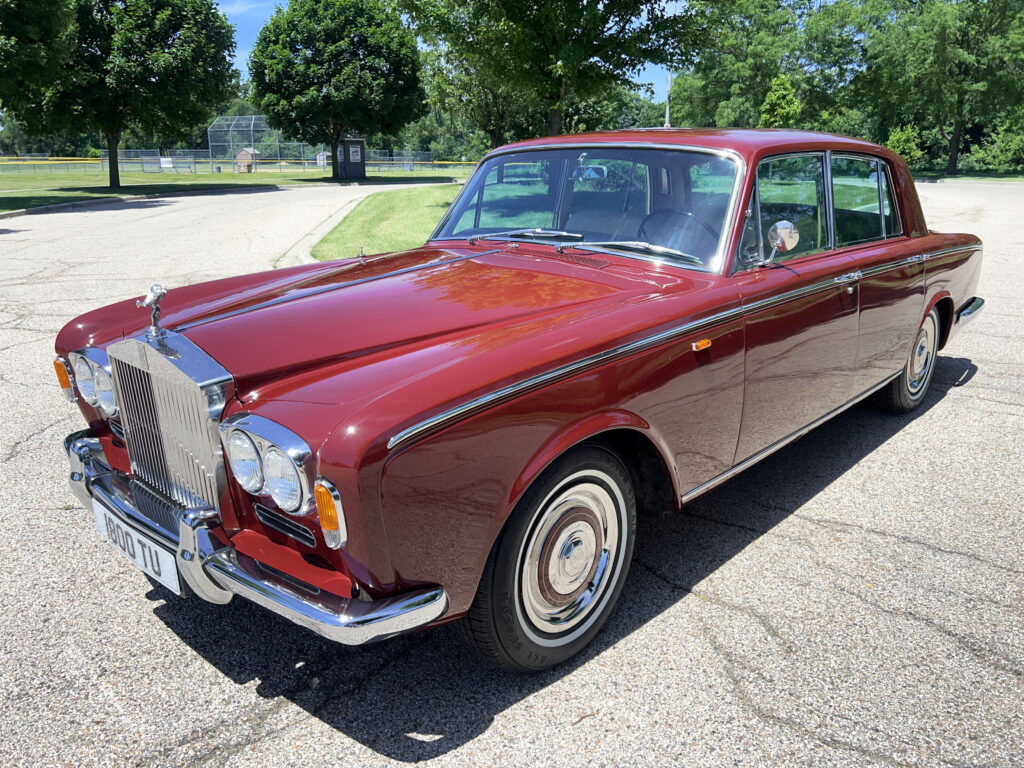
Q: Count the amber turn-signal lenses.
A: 3